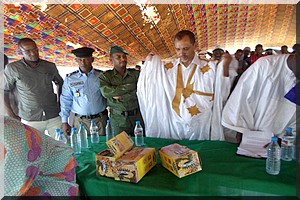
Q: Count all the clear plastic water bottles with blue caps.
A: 9